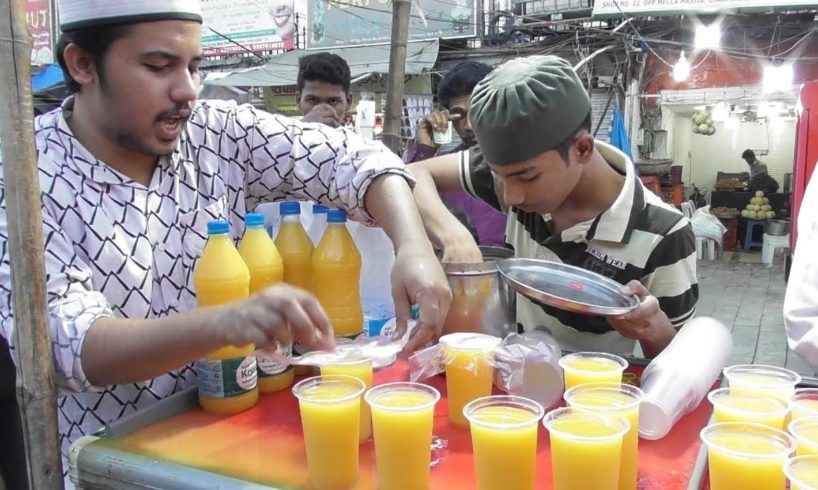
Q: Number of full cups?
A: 14